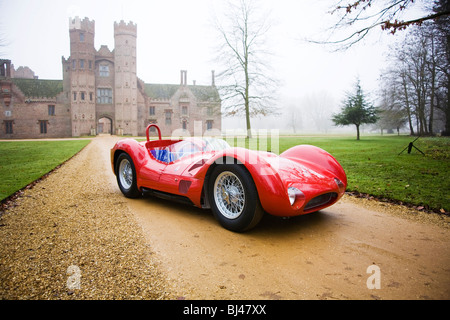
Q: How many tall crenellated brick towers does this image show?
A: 2